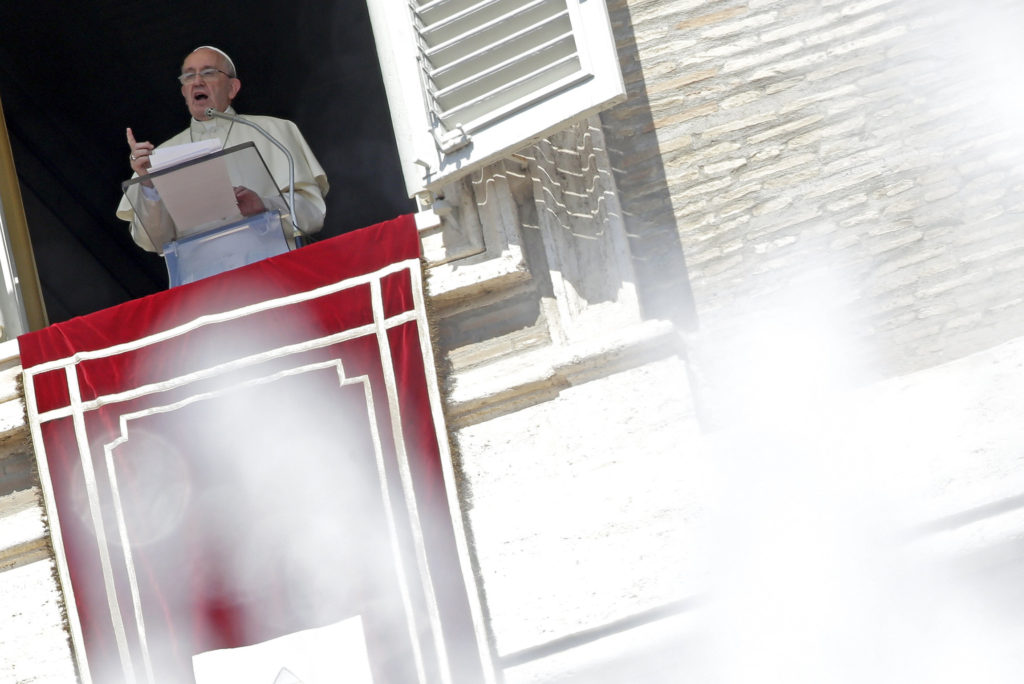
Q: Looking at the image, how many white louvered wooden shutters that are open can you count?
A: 1